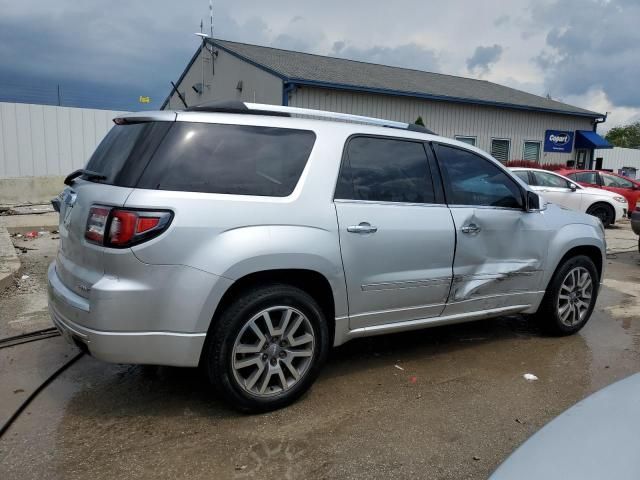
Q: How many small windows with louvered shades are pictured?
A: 3